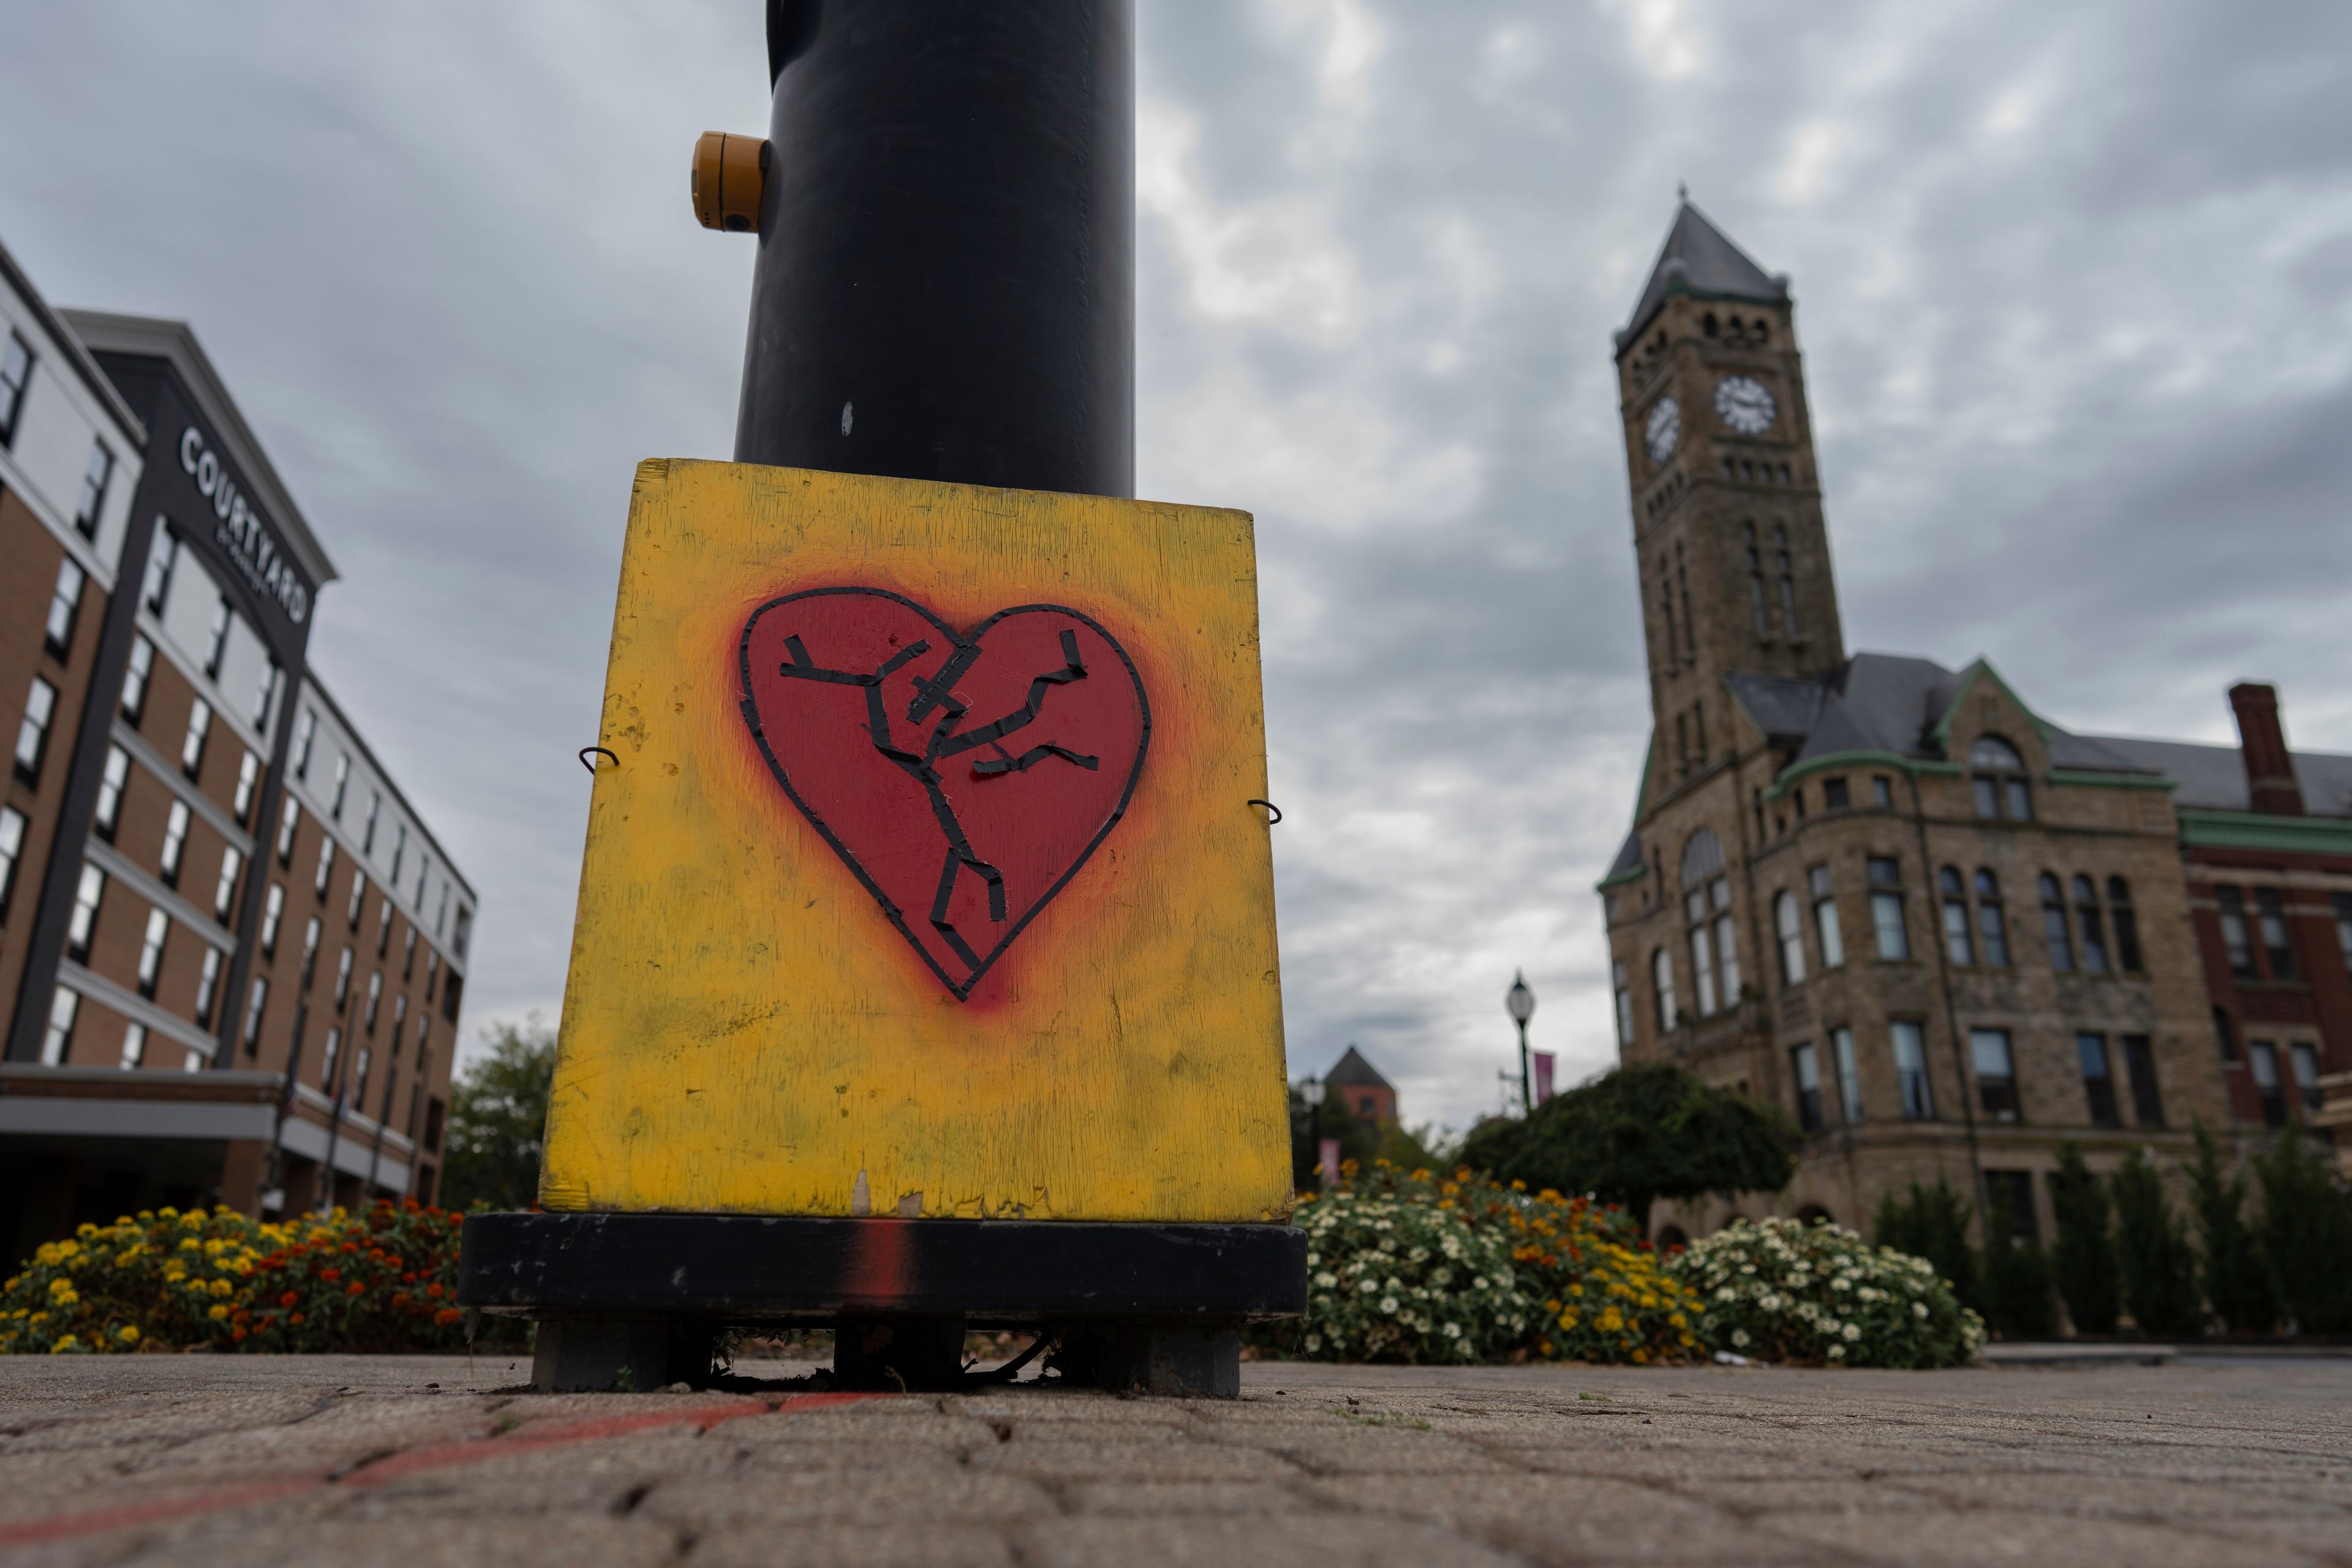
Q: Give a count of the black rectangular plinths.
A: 1